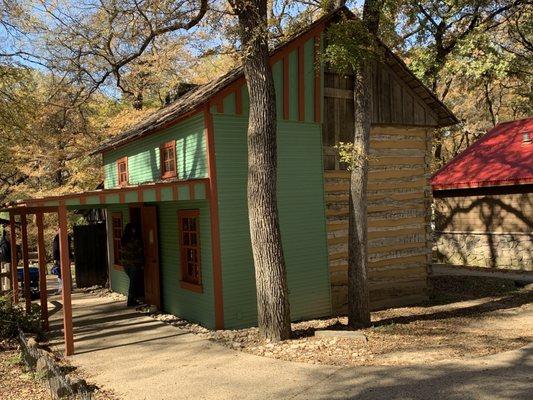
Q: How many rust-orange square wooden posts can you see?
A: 4